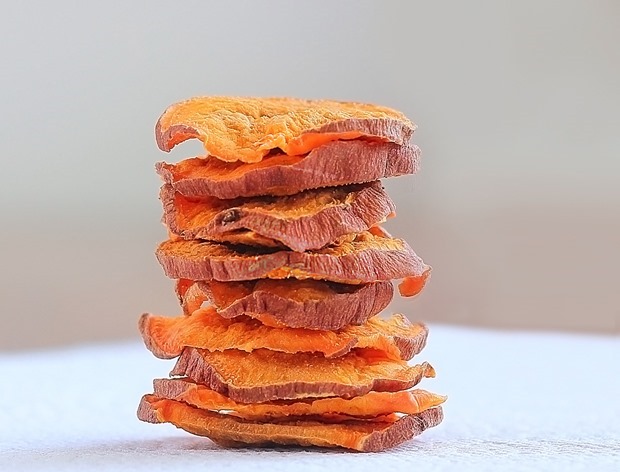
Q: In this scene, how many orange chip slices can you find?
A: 9